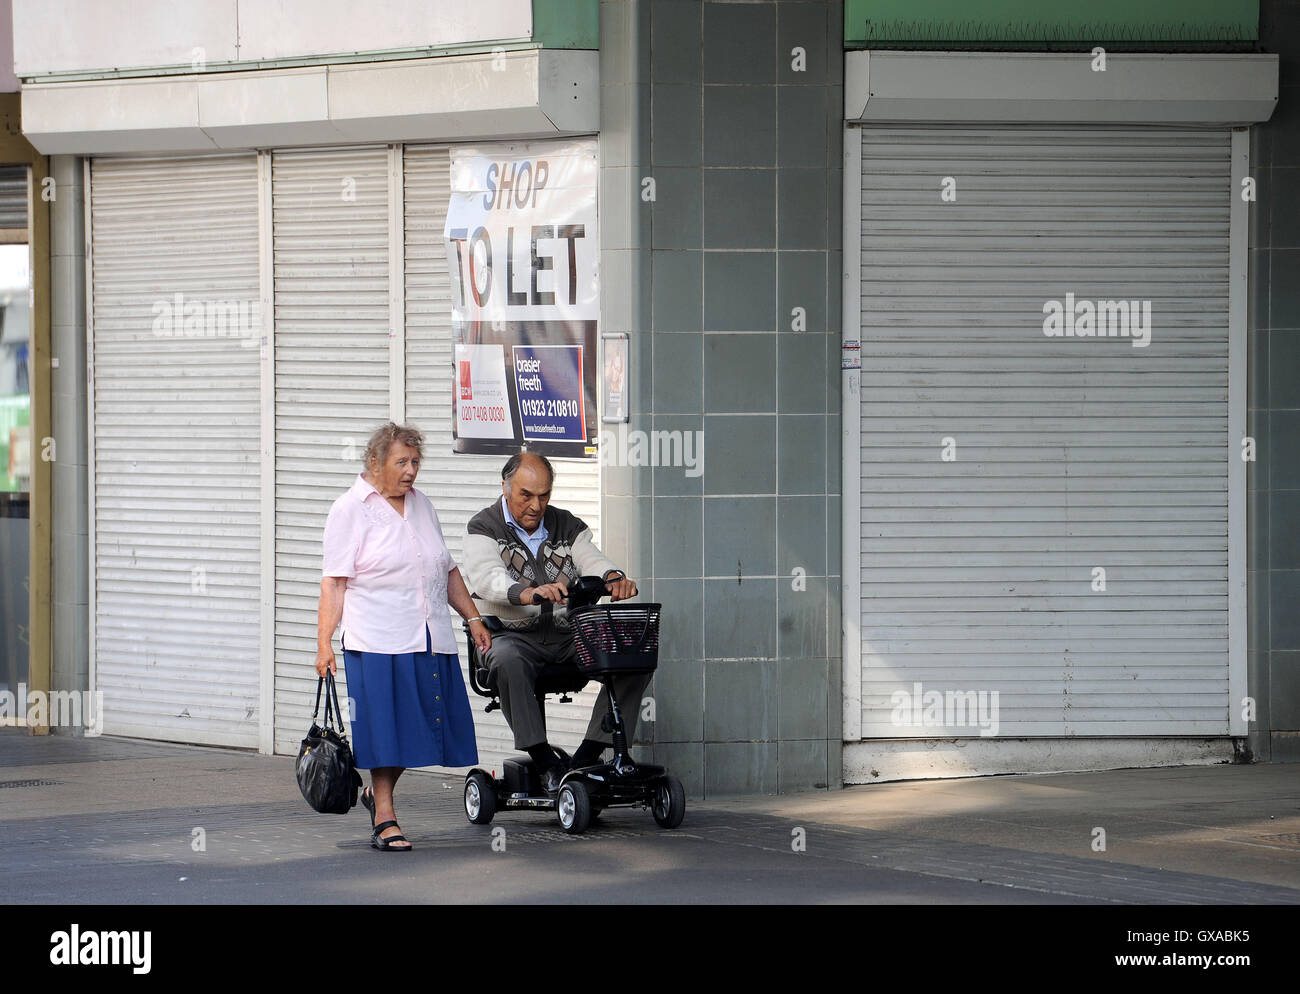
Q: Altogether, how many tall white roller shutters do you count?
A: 4